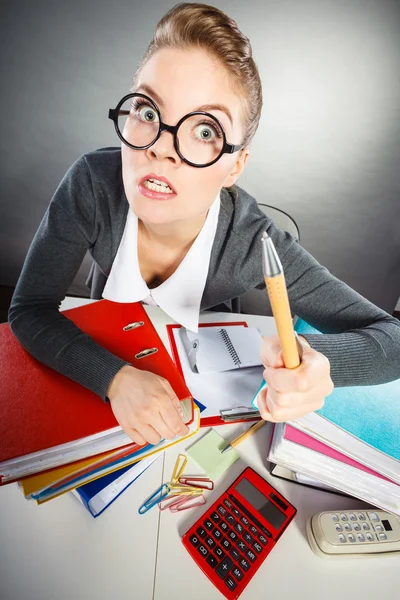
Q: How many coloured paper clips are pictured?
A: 6